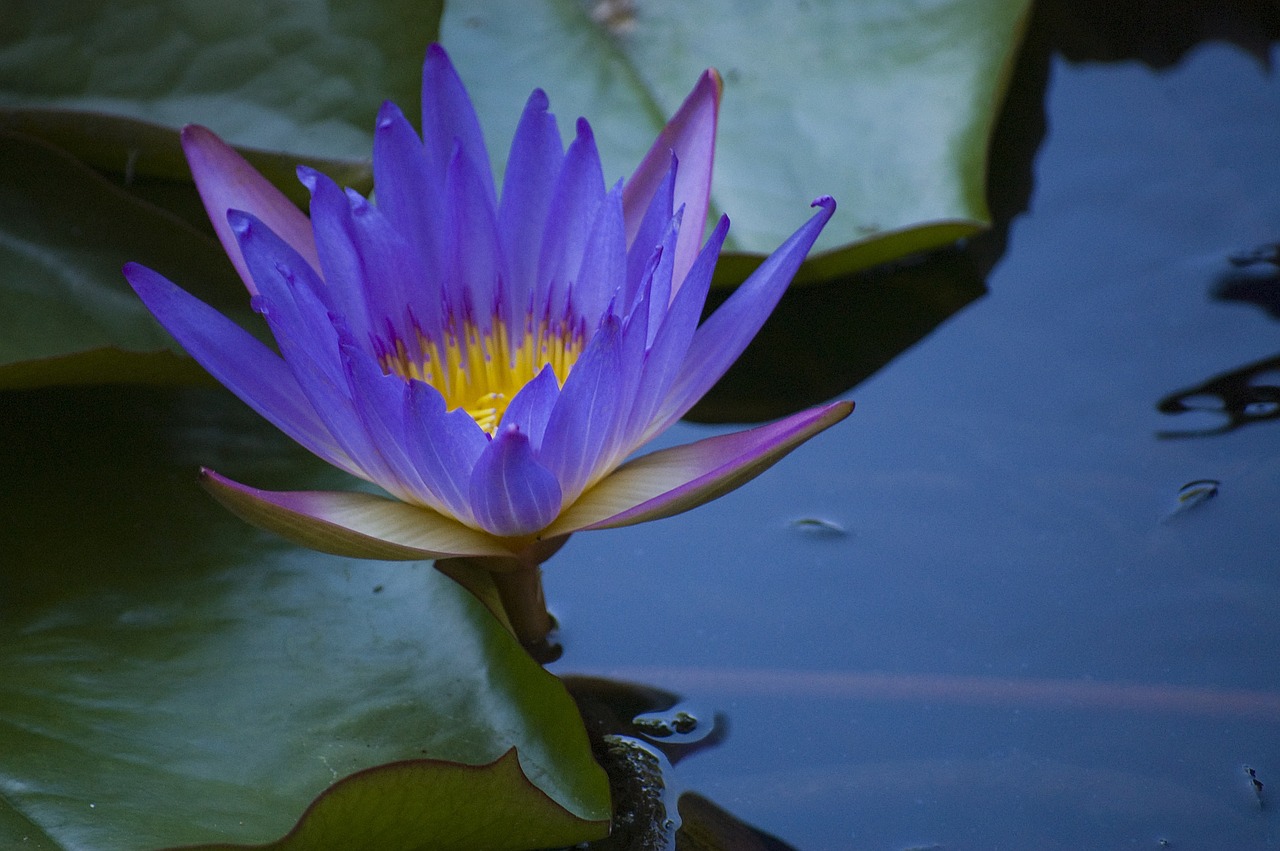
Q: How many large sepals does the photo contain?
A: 4